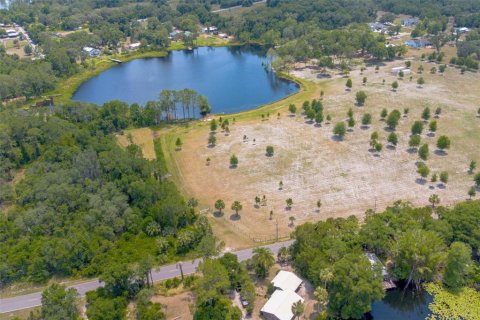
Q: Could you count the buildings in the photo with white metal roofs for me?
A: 2